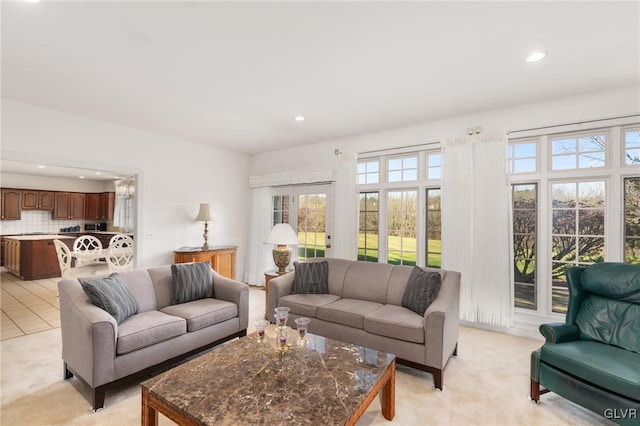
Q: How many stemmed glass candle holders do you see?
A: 4